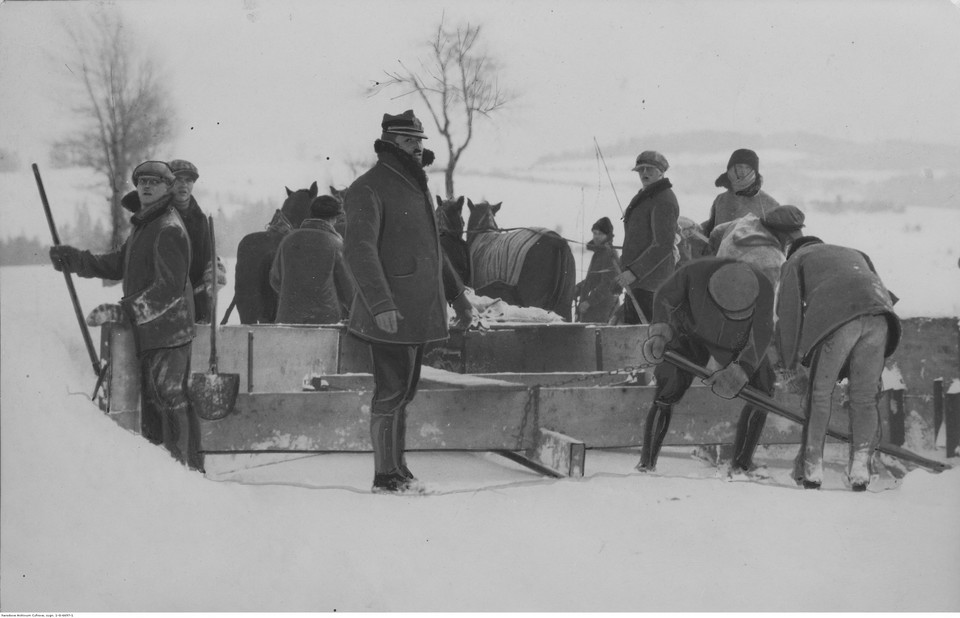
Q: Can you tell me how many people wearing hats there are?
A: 9